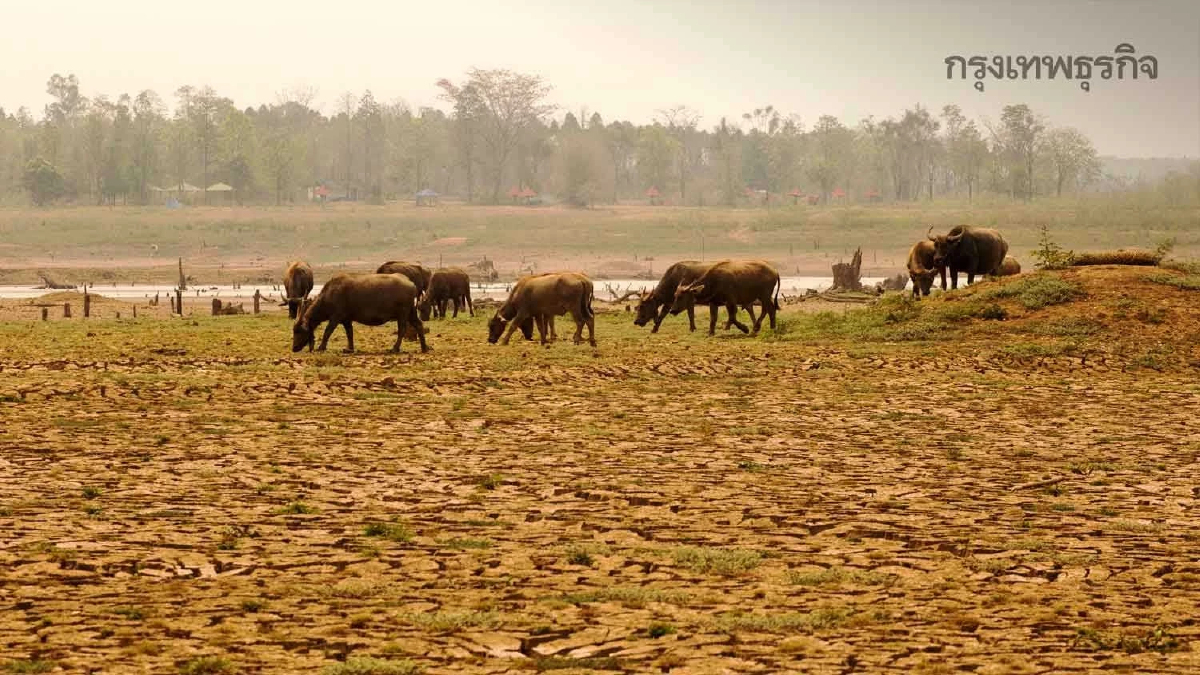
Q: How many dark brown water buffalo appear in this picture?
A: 11